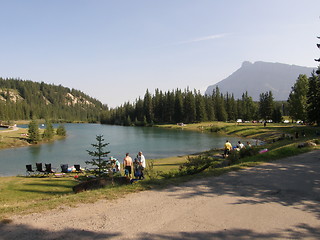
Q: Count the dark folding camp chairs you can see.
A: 5